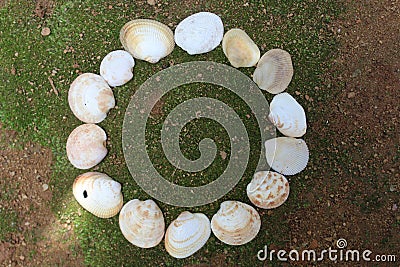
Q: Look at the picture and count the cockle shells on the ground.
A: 14